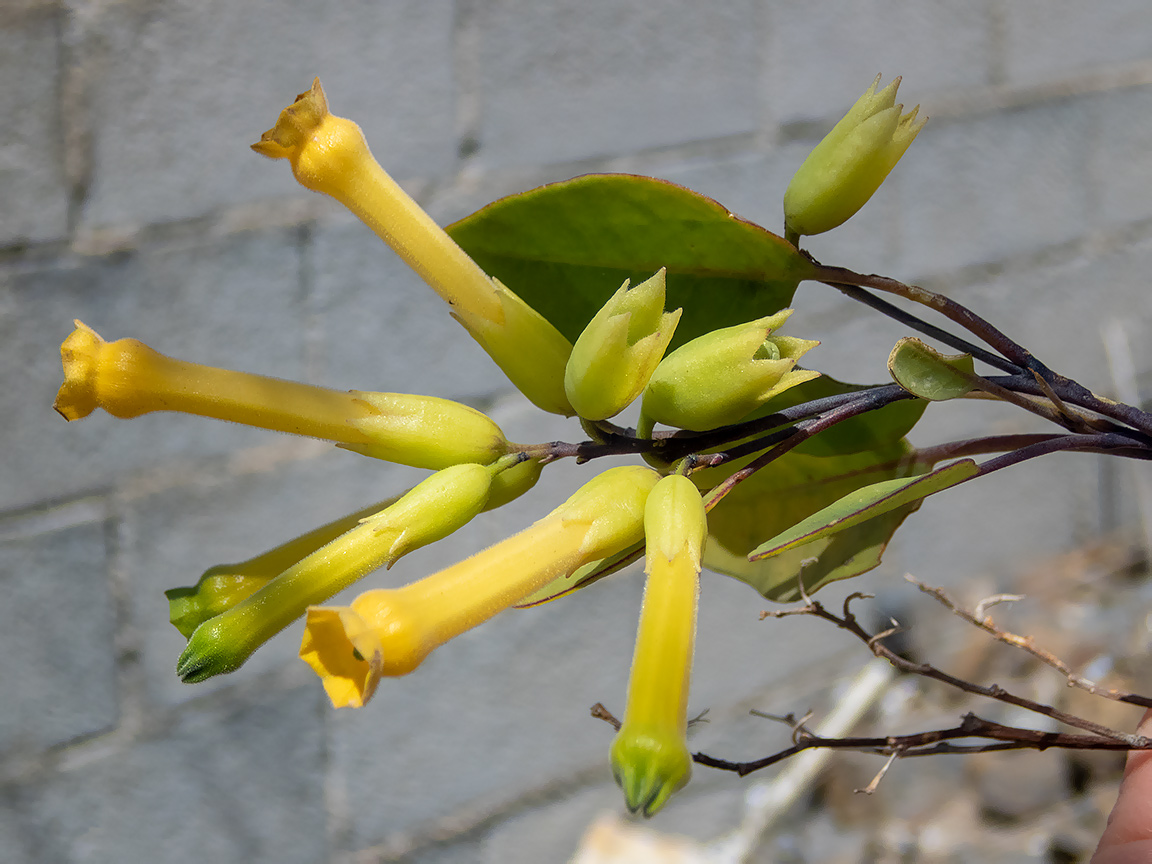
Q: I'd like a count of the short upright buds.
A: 3